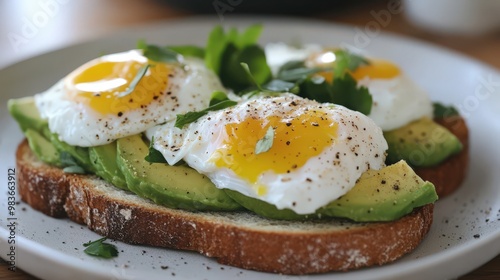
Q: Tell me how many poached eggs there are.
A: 3